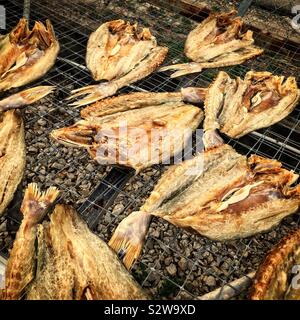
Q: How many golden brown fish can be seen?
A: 9